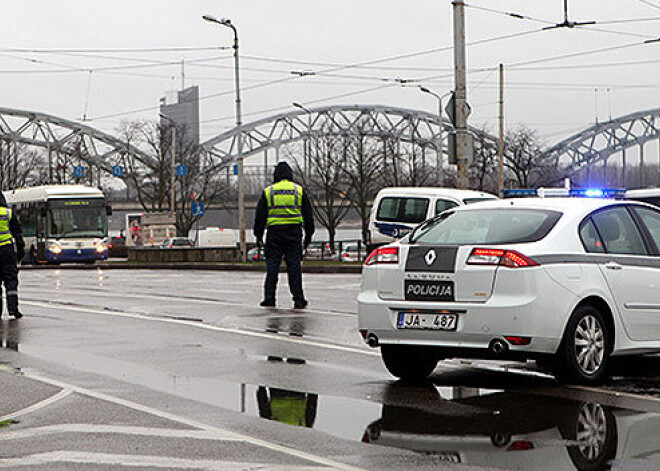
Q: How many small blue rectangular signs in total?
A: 5